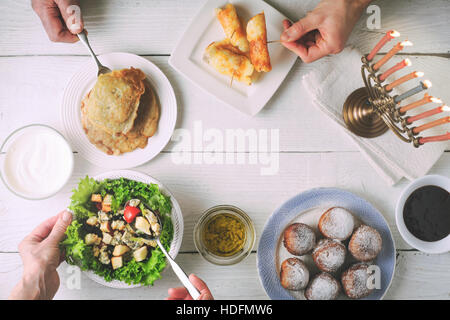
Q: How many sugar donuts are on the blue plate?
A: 7